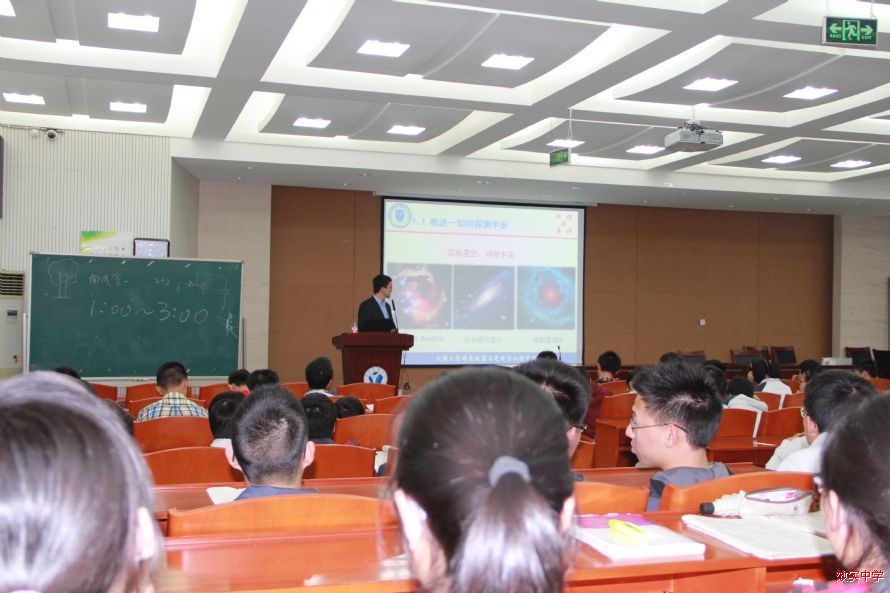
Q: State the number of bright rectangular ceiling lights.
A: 14